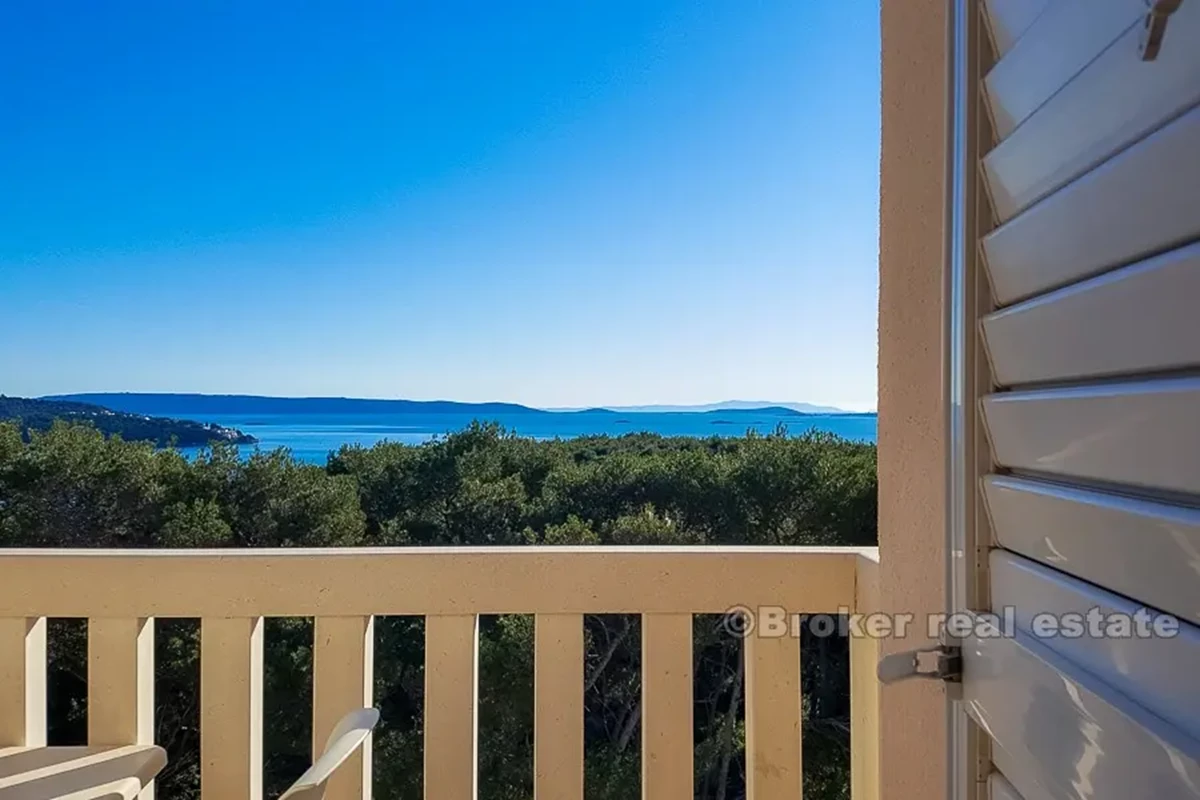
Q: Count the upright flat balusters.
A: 8